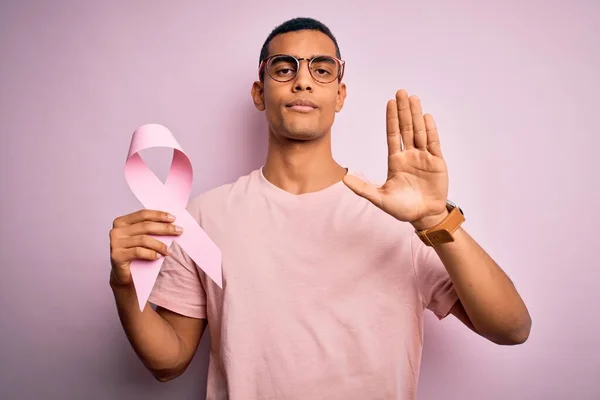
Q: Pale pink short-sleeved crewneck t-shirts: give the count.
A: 1